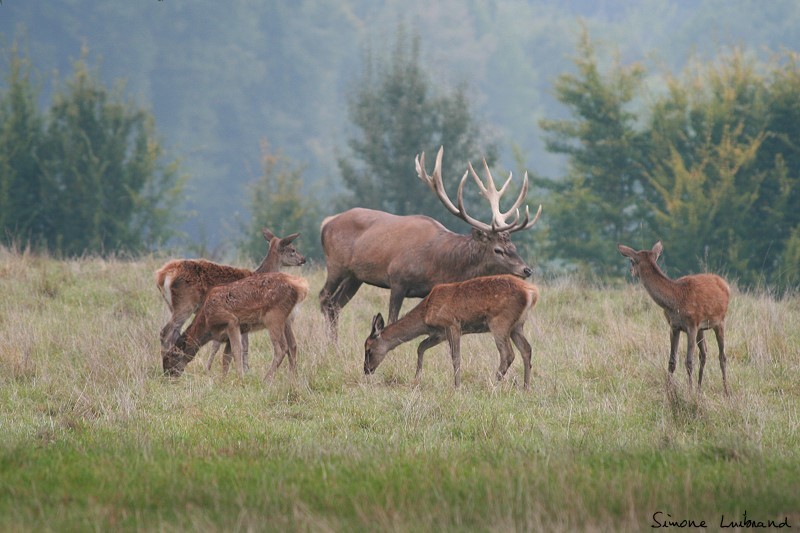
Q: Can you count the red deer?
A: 5